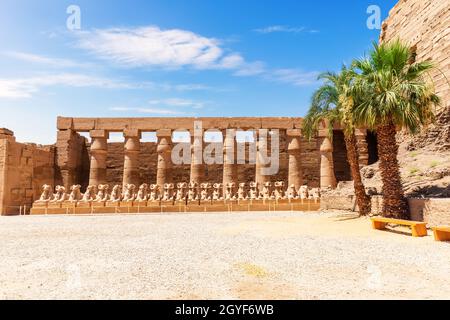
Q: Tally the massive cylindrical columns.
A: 8